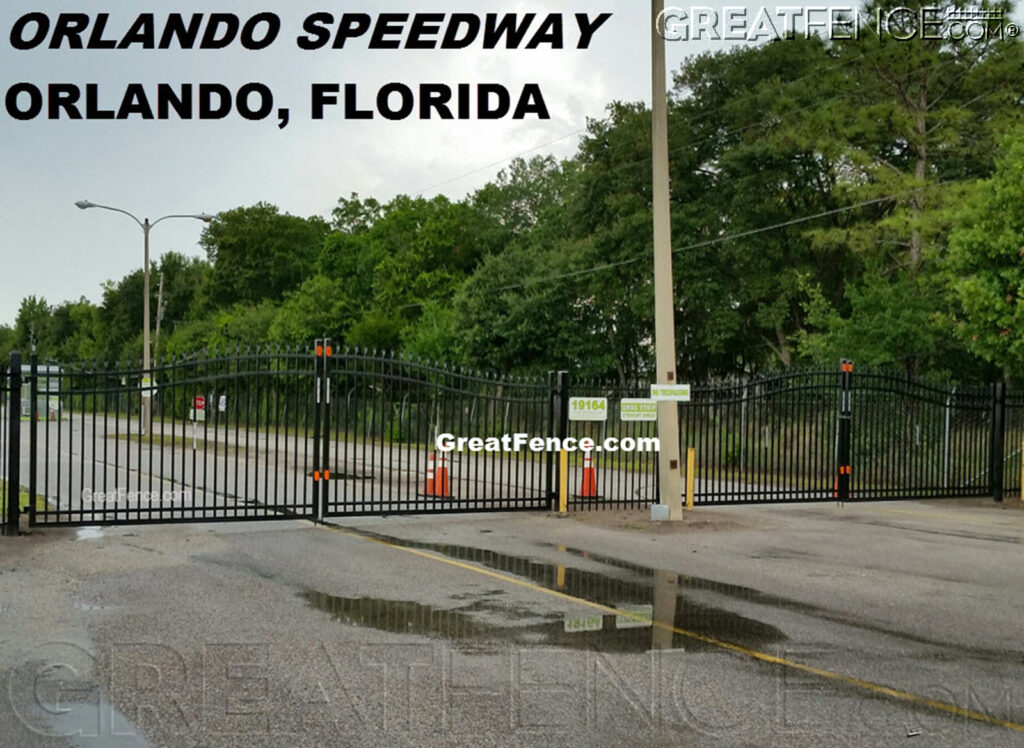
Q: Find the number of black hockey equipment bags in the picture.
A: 0